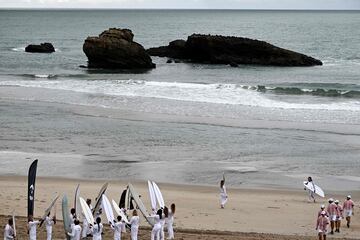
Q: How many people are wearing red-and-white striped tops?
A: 5